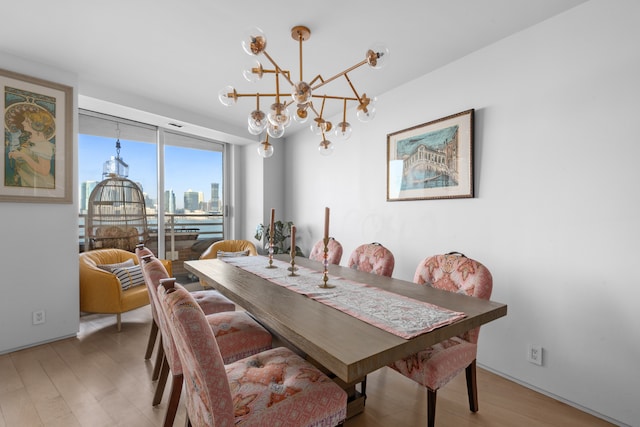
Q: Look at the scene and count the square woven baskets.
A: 0